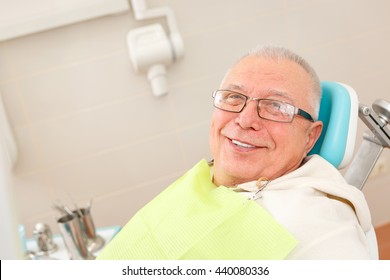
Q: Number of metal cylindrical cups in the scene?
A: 2